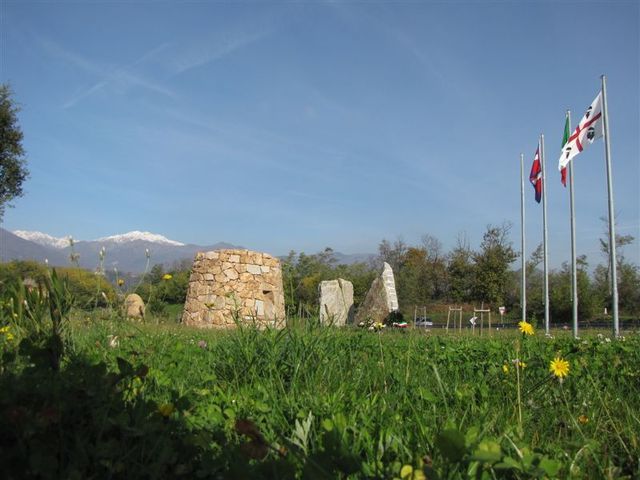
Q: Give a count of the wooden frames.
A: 3